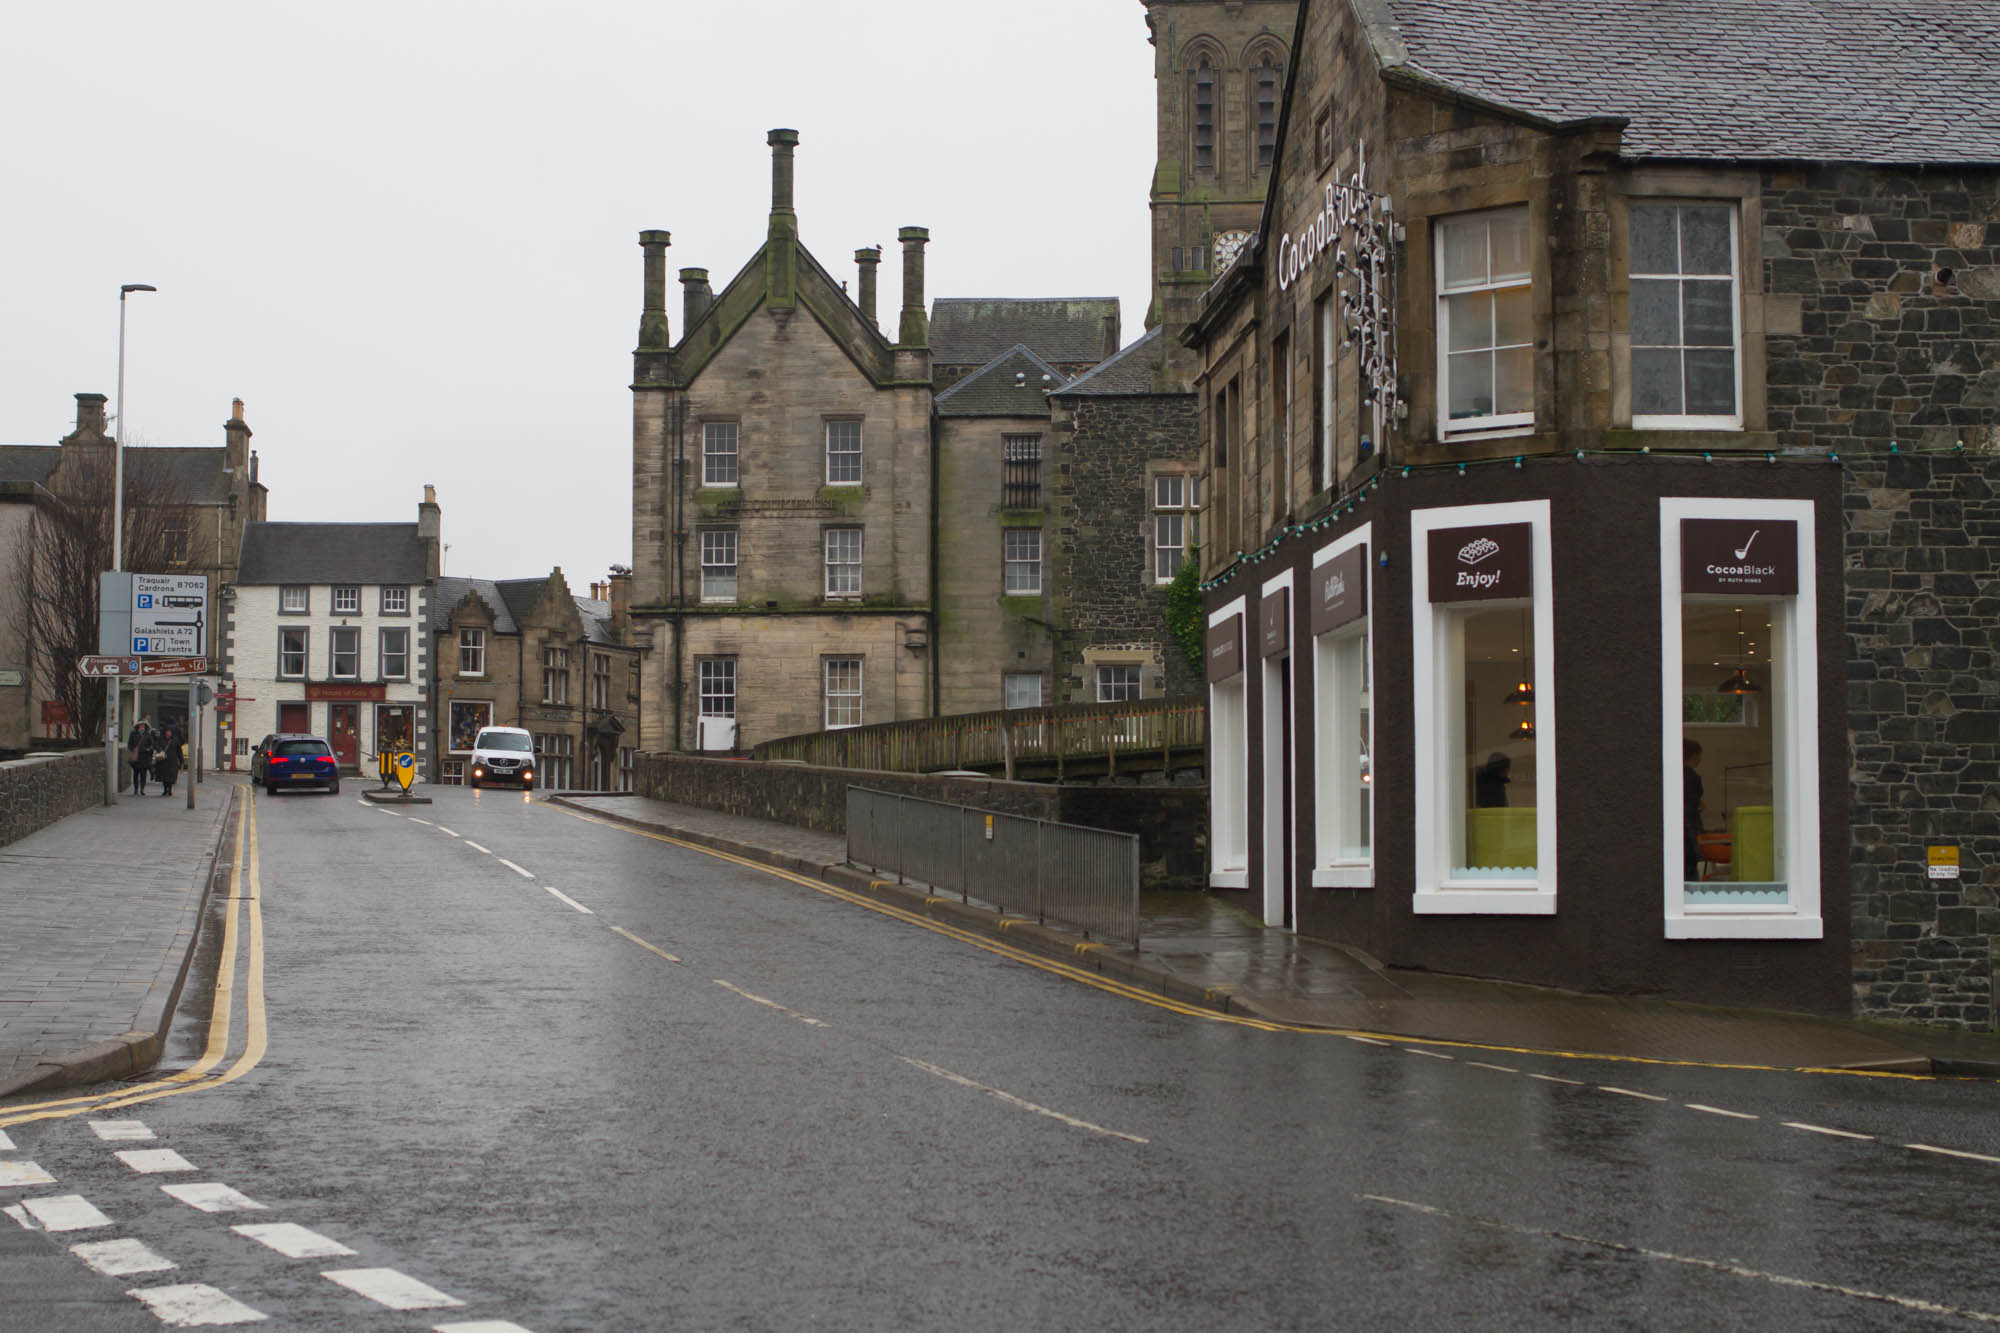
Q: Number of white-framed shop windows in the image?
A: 4